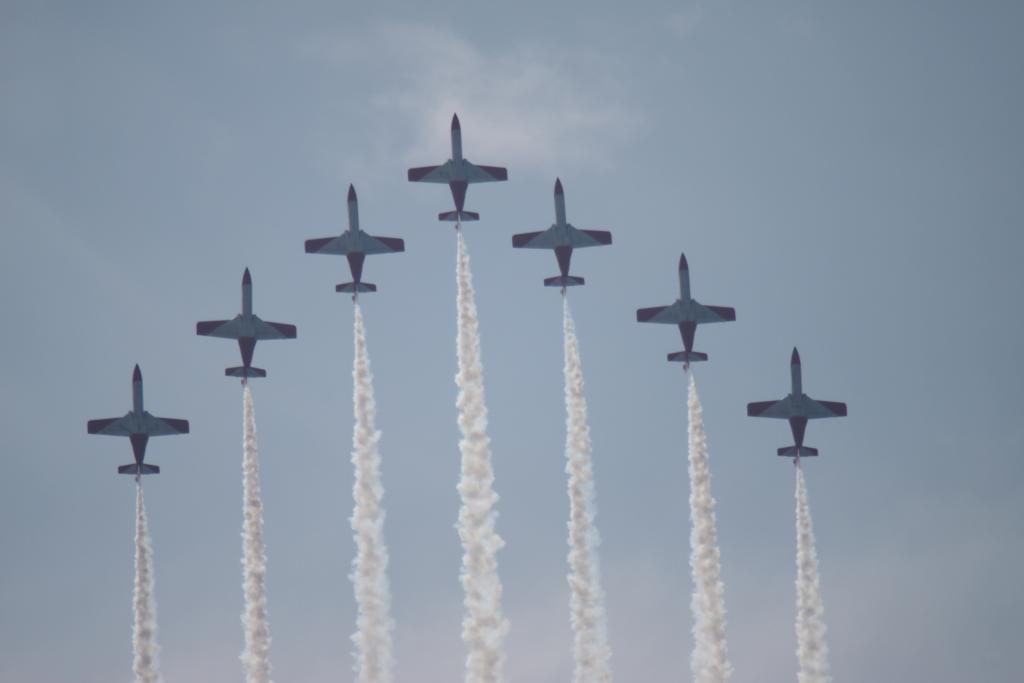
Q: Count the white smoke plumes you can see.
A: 7